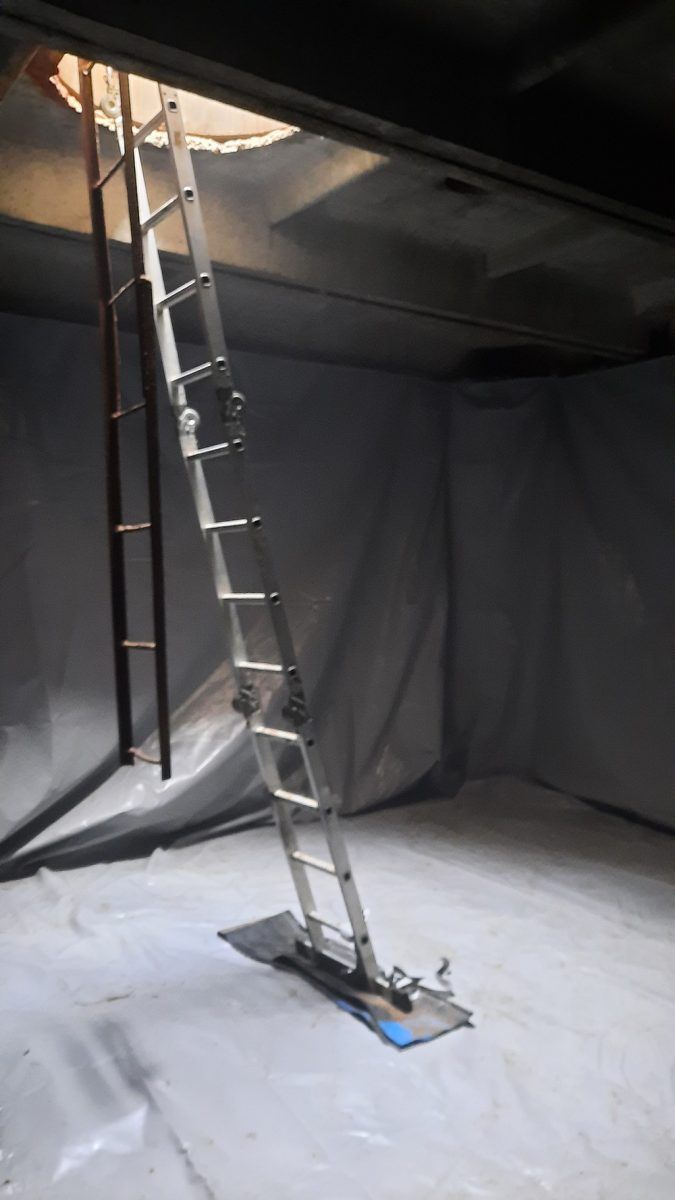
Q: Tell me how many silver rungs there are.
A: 12